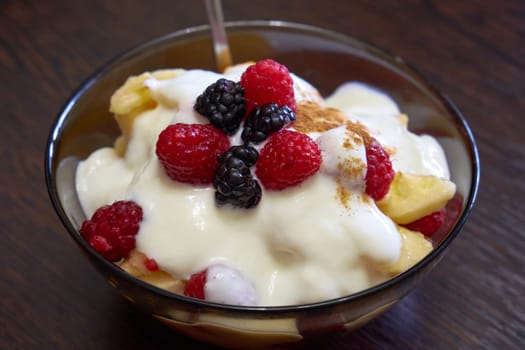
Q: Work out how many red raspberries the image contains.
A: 7